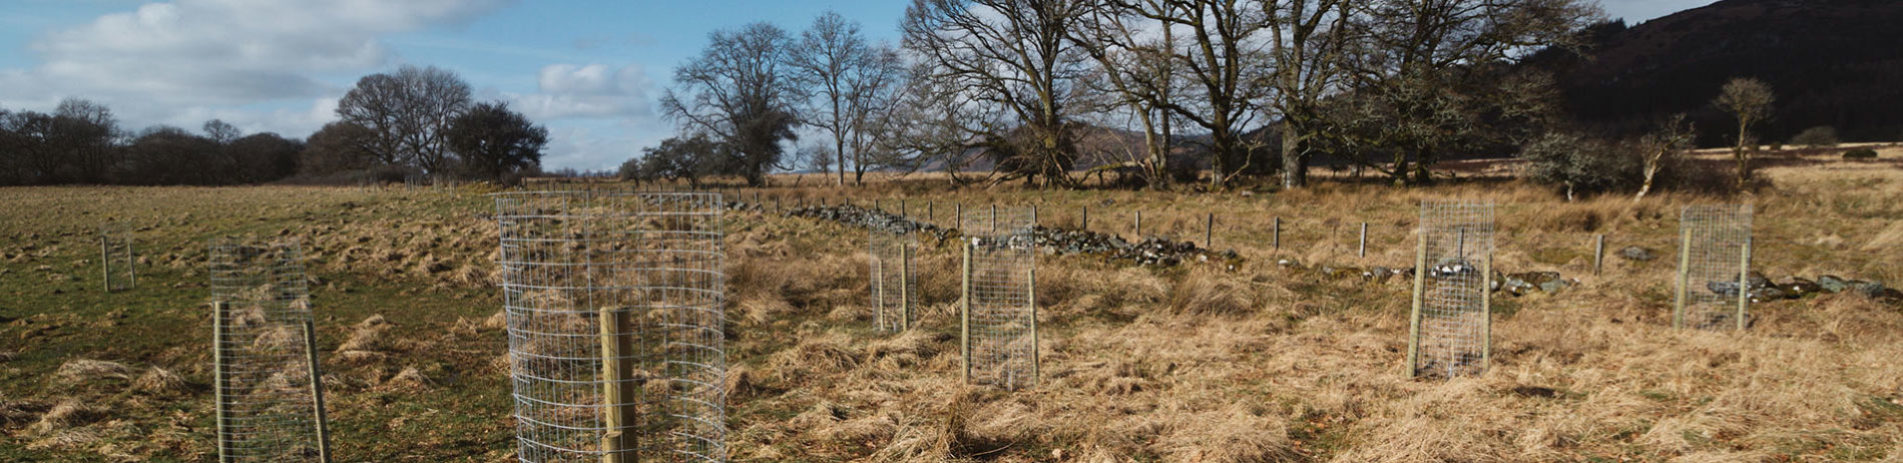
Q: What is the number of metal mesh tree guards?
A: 7